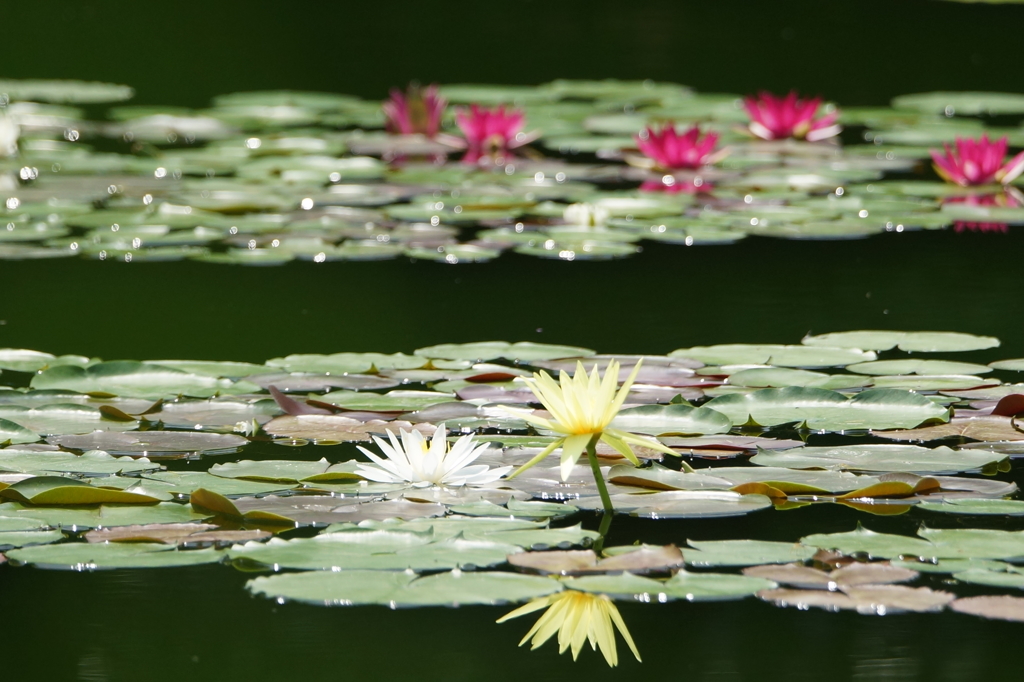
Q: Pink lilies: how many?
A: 5